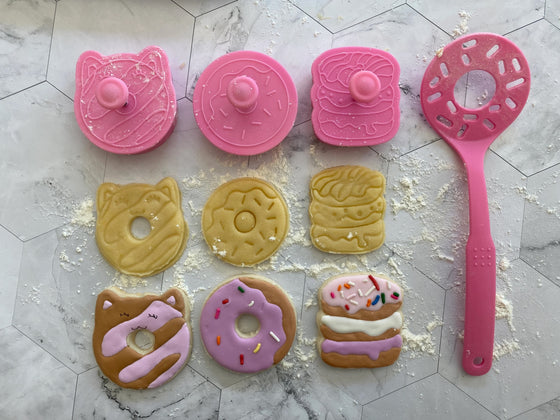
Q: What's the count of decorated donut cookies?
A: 3